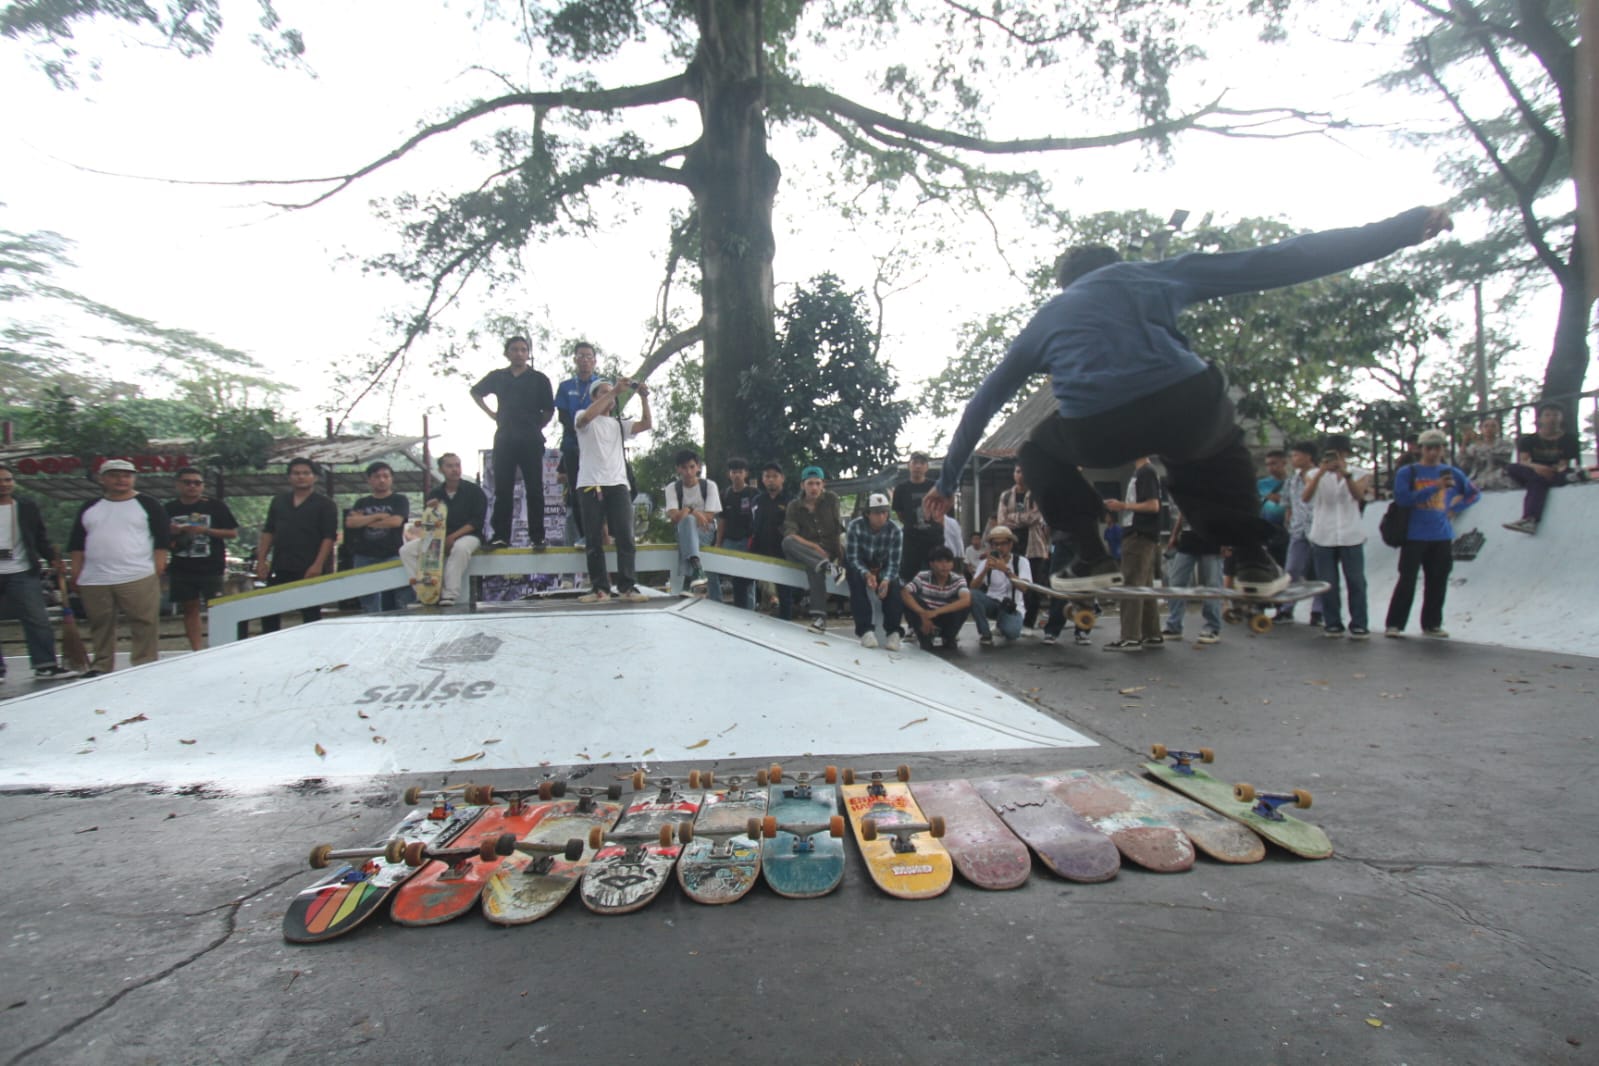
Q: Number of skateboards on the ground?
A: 12